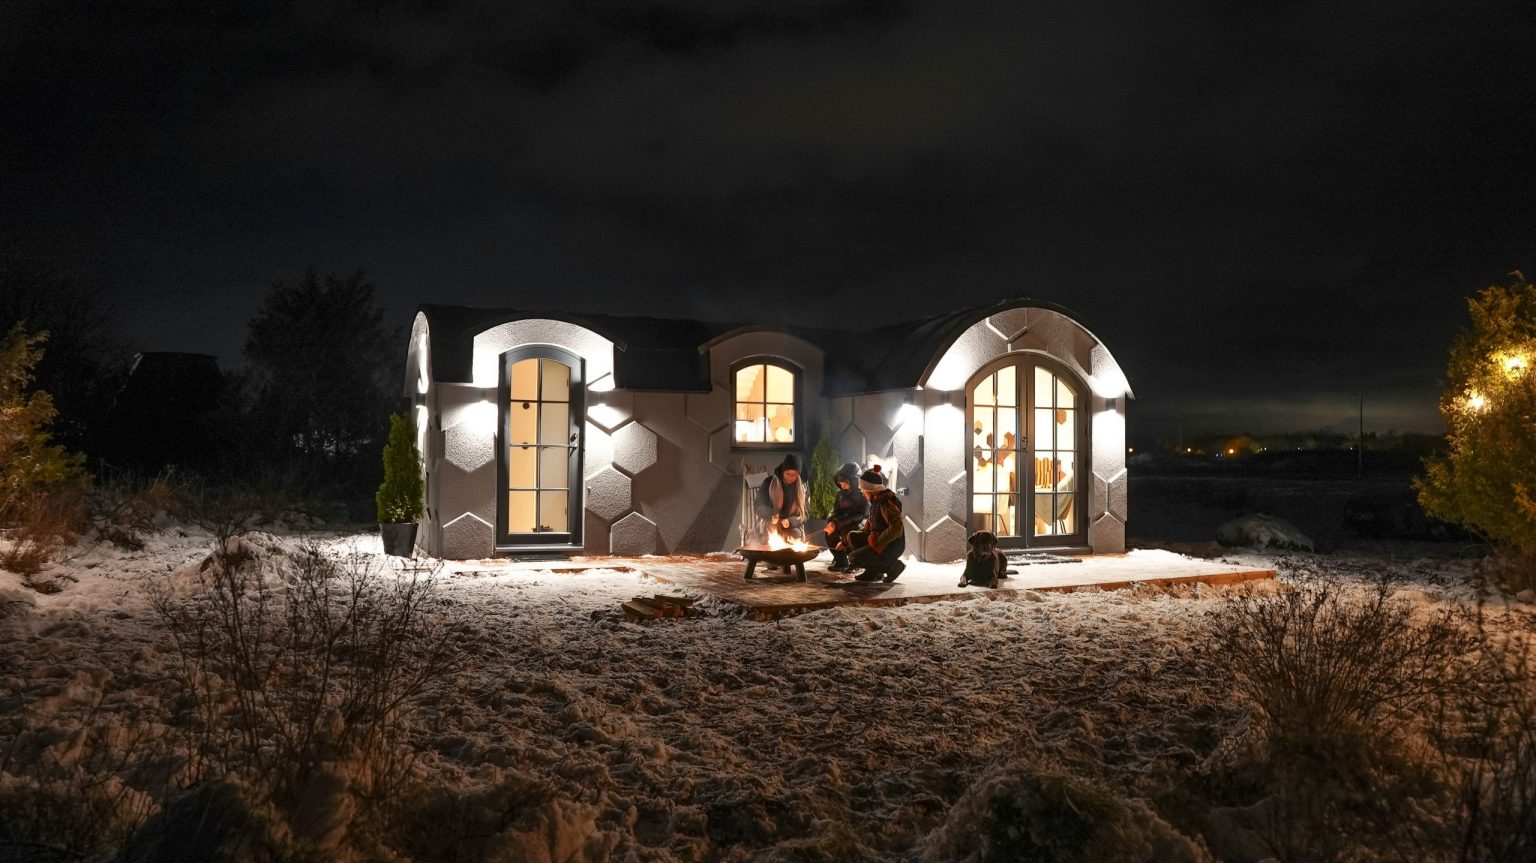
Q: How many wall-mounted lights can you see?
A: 6